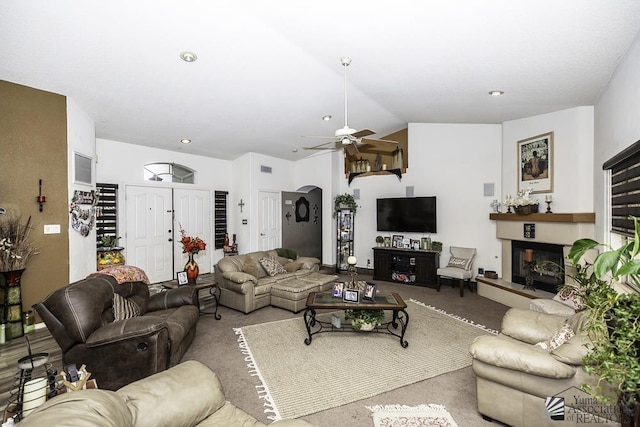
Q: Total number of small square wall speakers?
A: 3